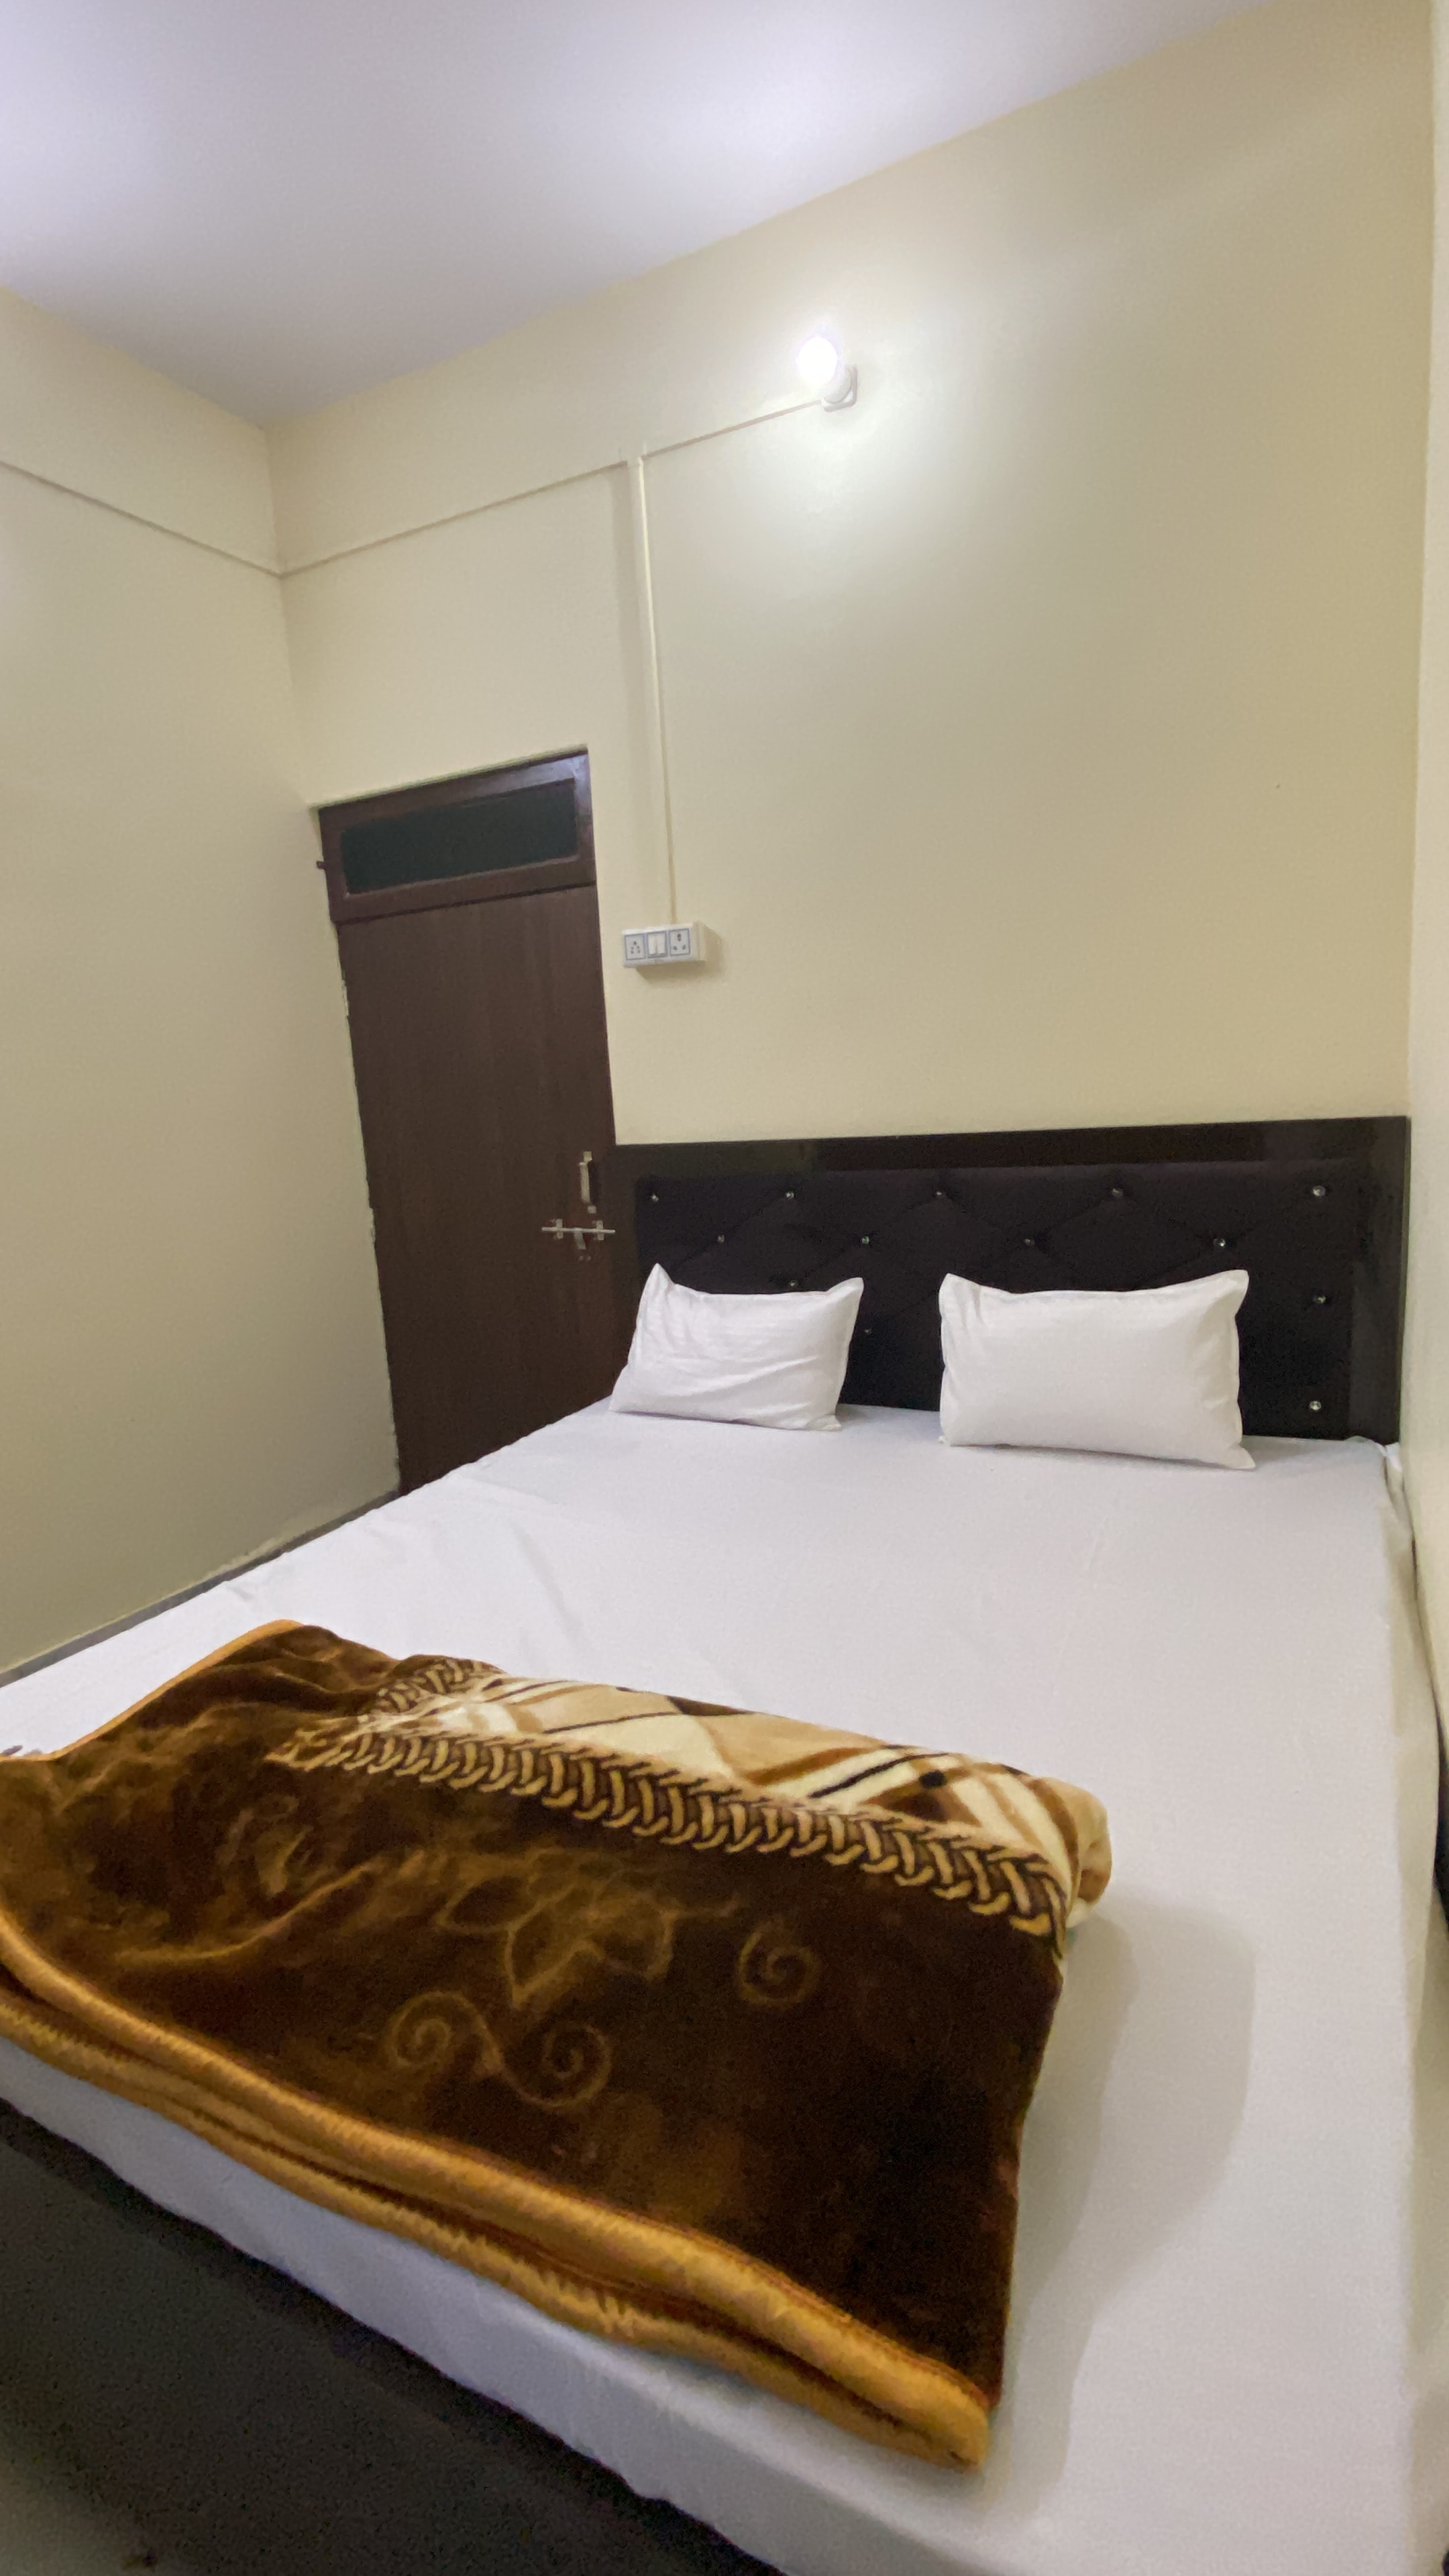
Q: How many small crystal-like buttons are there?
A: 13